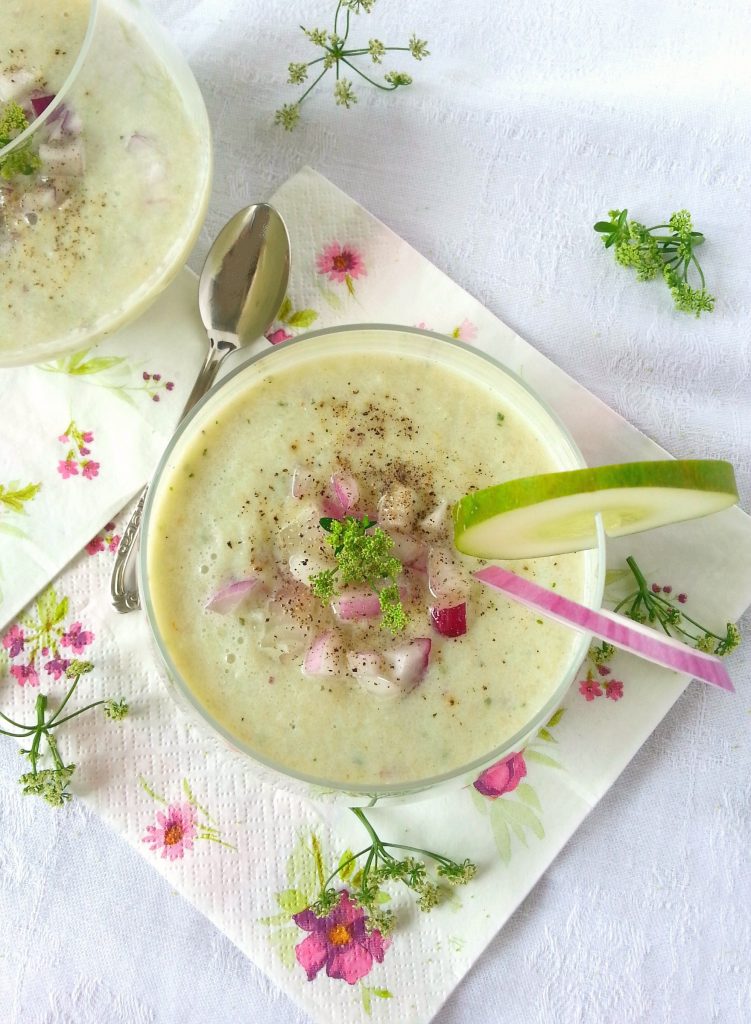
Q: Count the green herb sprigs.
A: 7